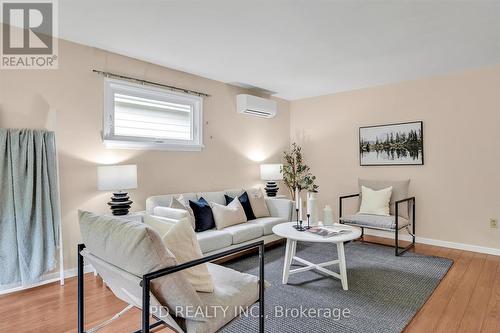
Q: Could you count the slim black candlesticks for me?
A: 3